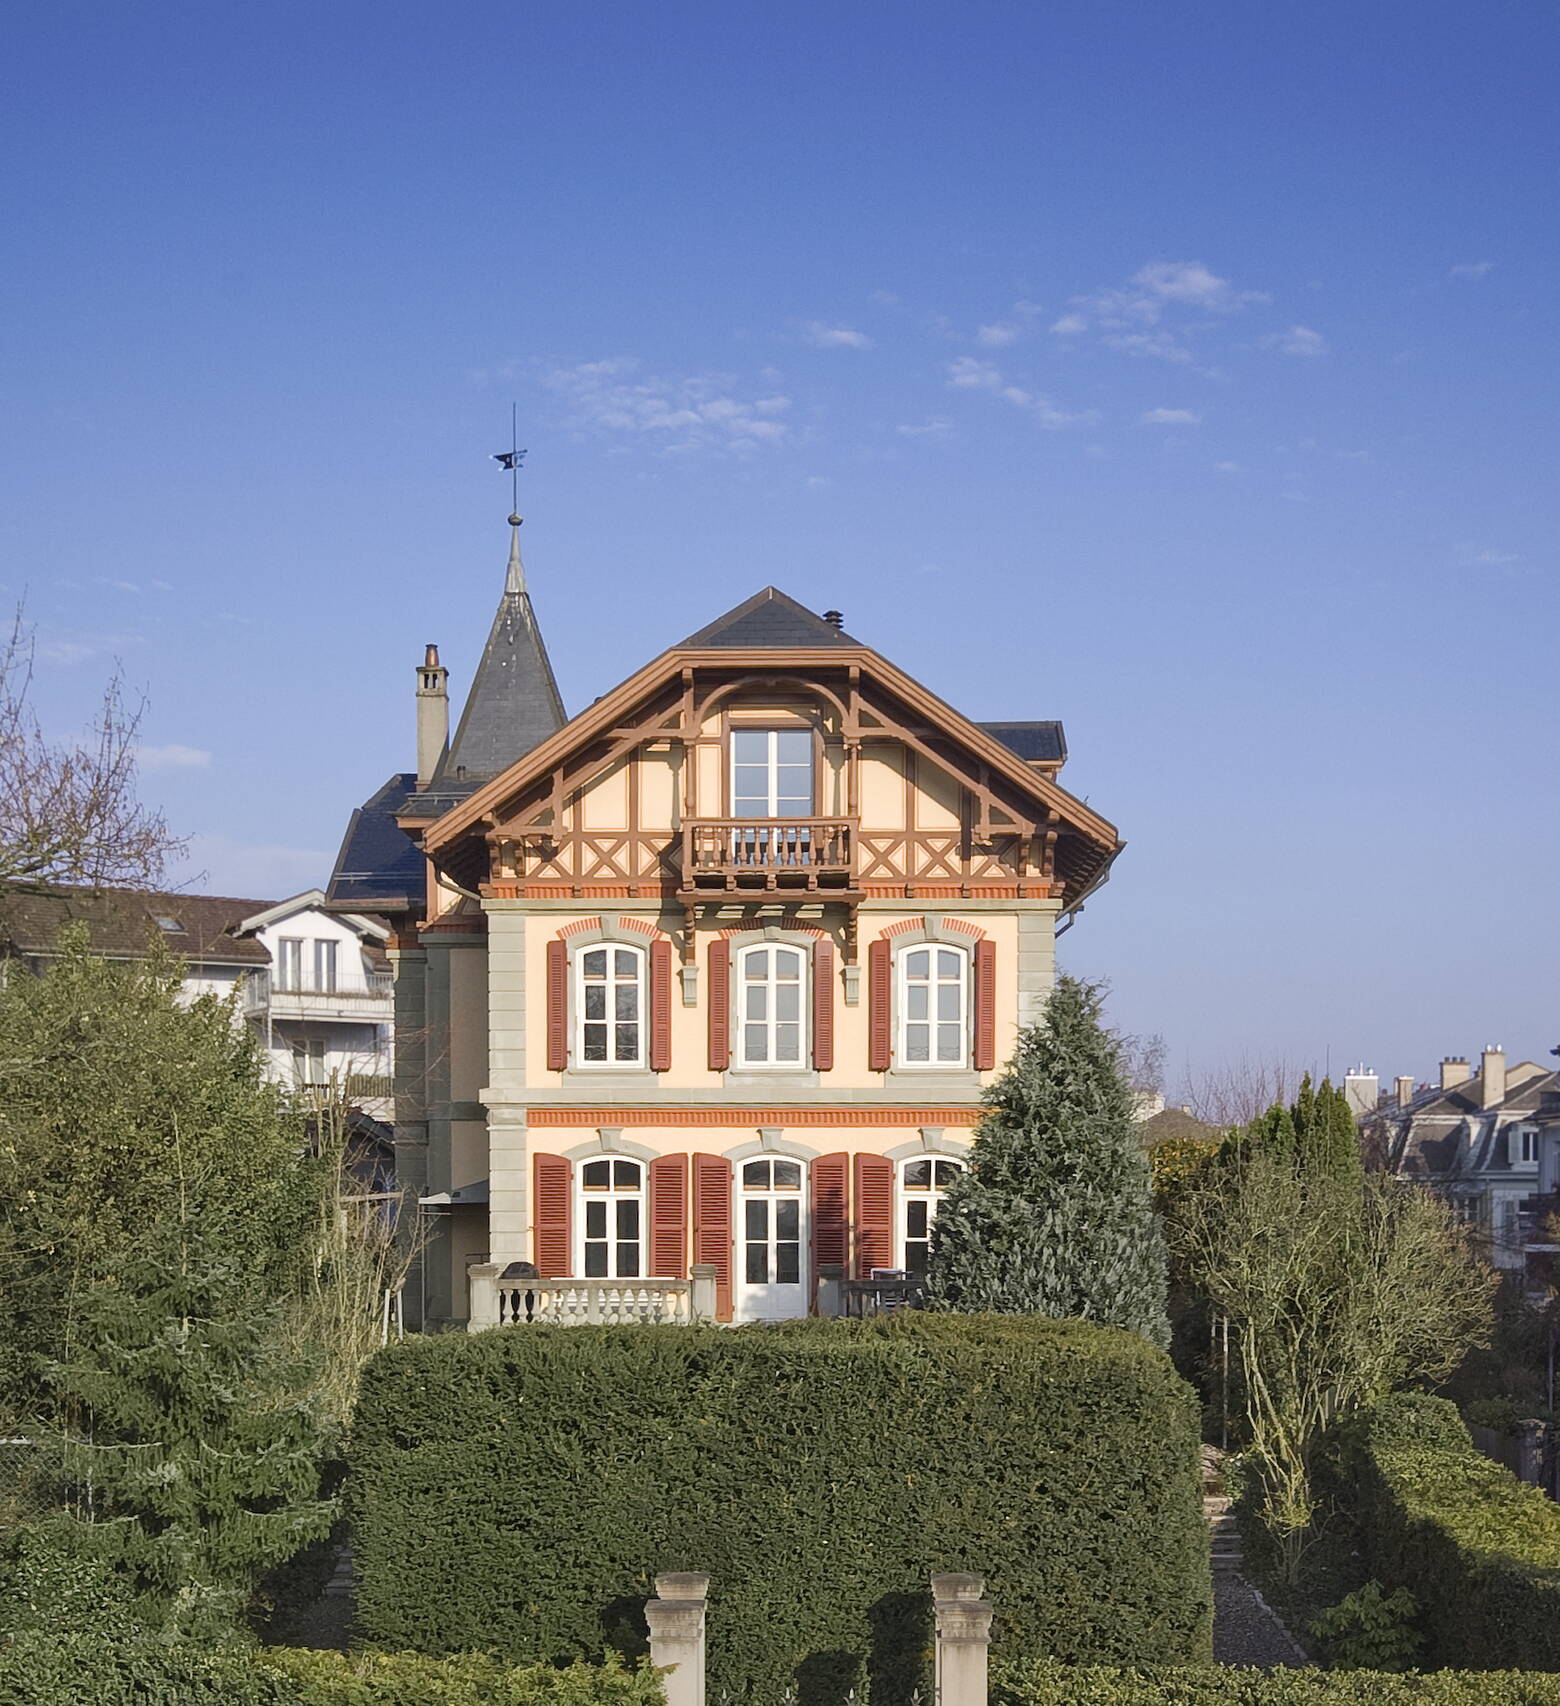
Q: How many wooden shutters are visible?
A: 11